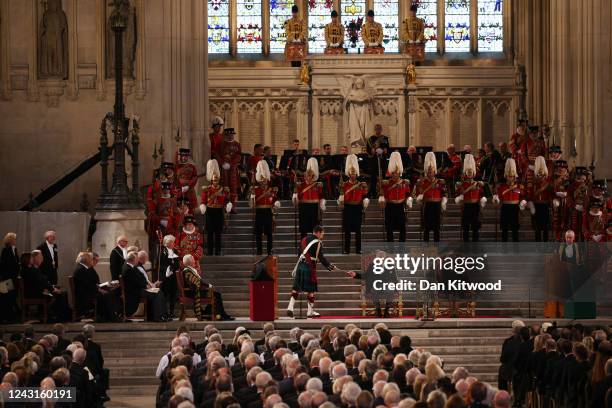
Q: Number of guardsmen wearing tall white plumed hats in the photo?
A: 9